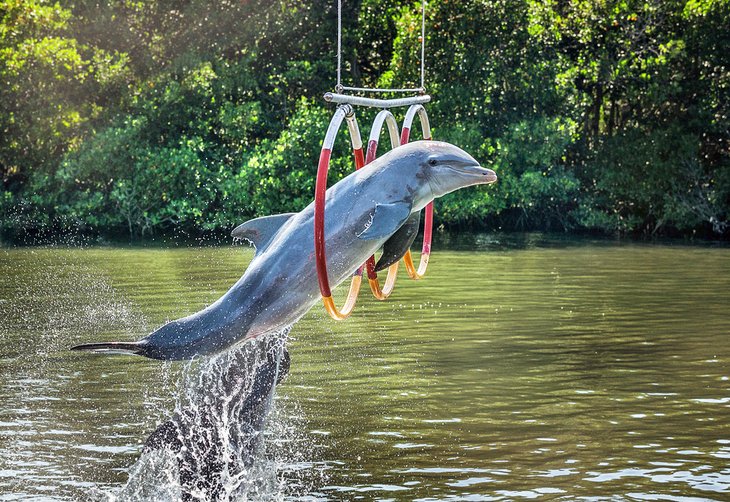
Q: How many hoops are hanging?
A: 3